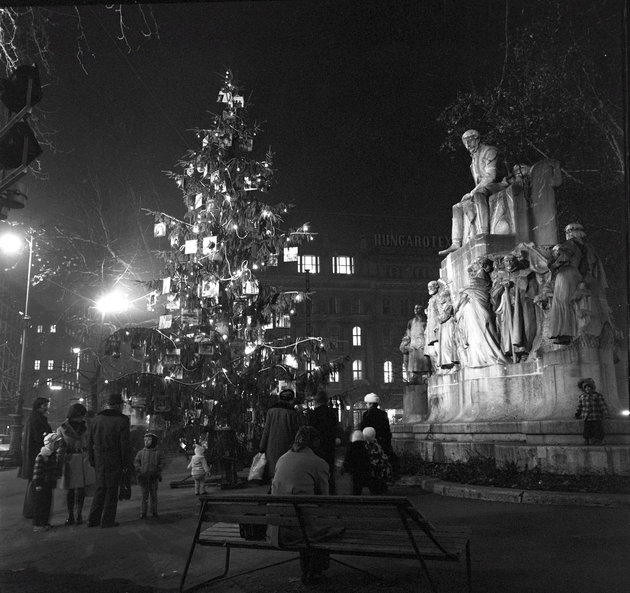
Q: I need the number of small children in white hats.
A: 4